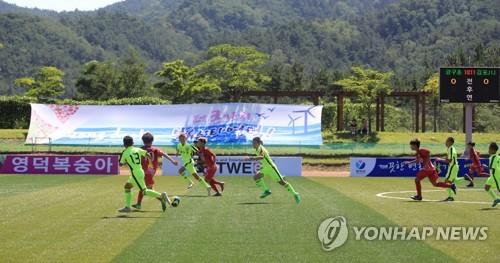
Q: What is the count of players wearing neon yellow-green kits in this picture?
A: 5